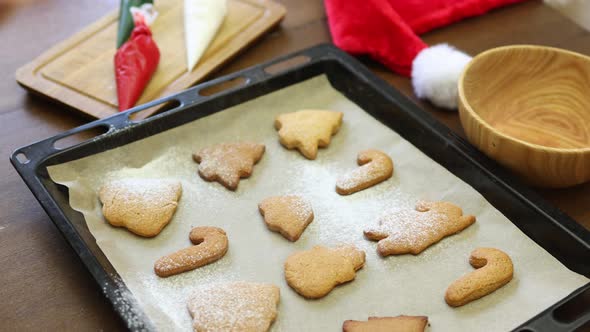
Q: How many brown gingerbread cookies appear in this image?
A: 11